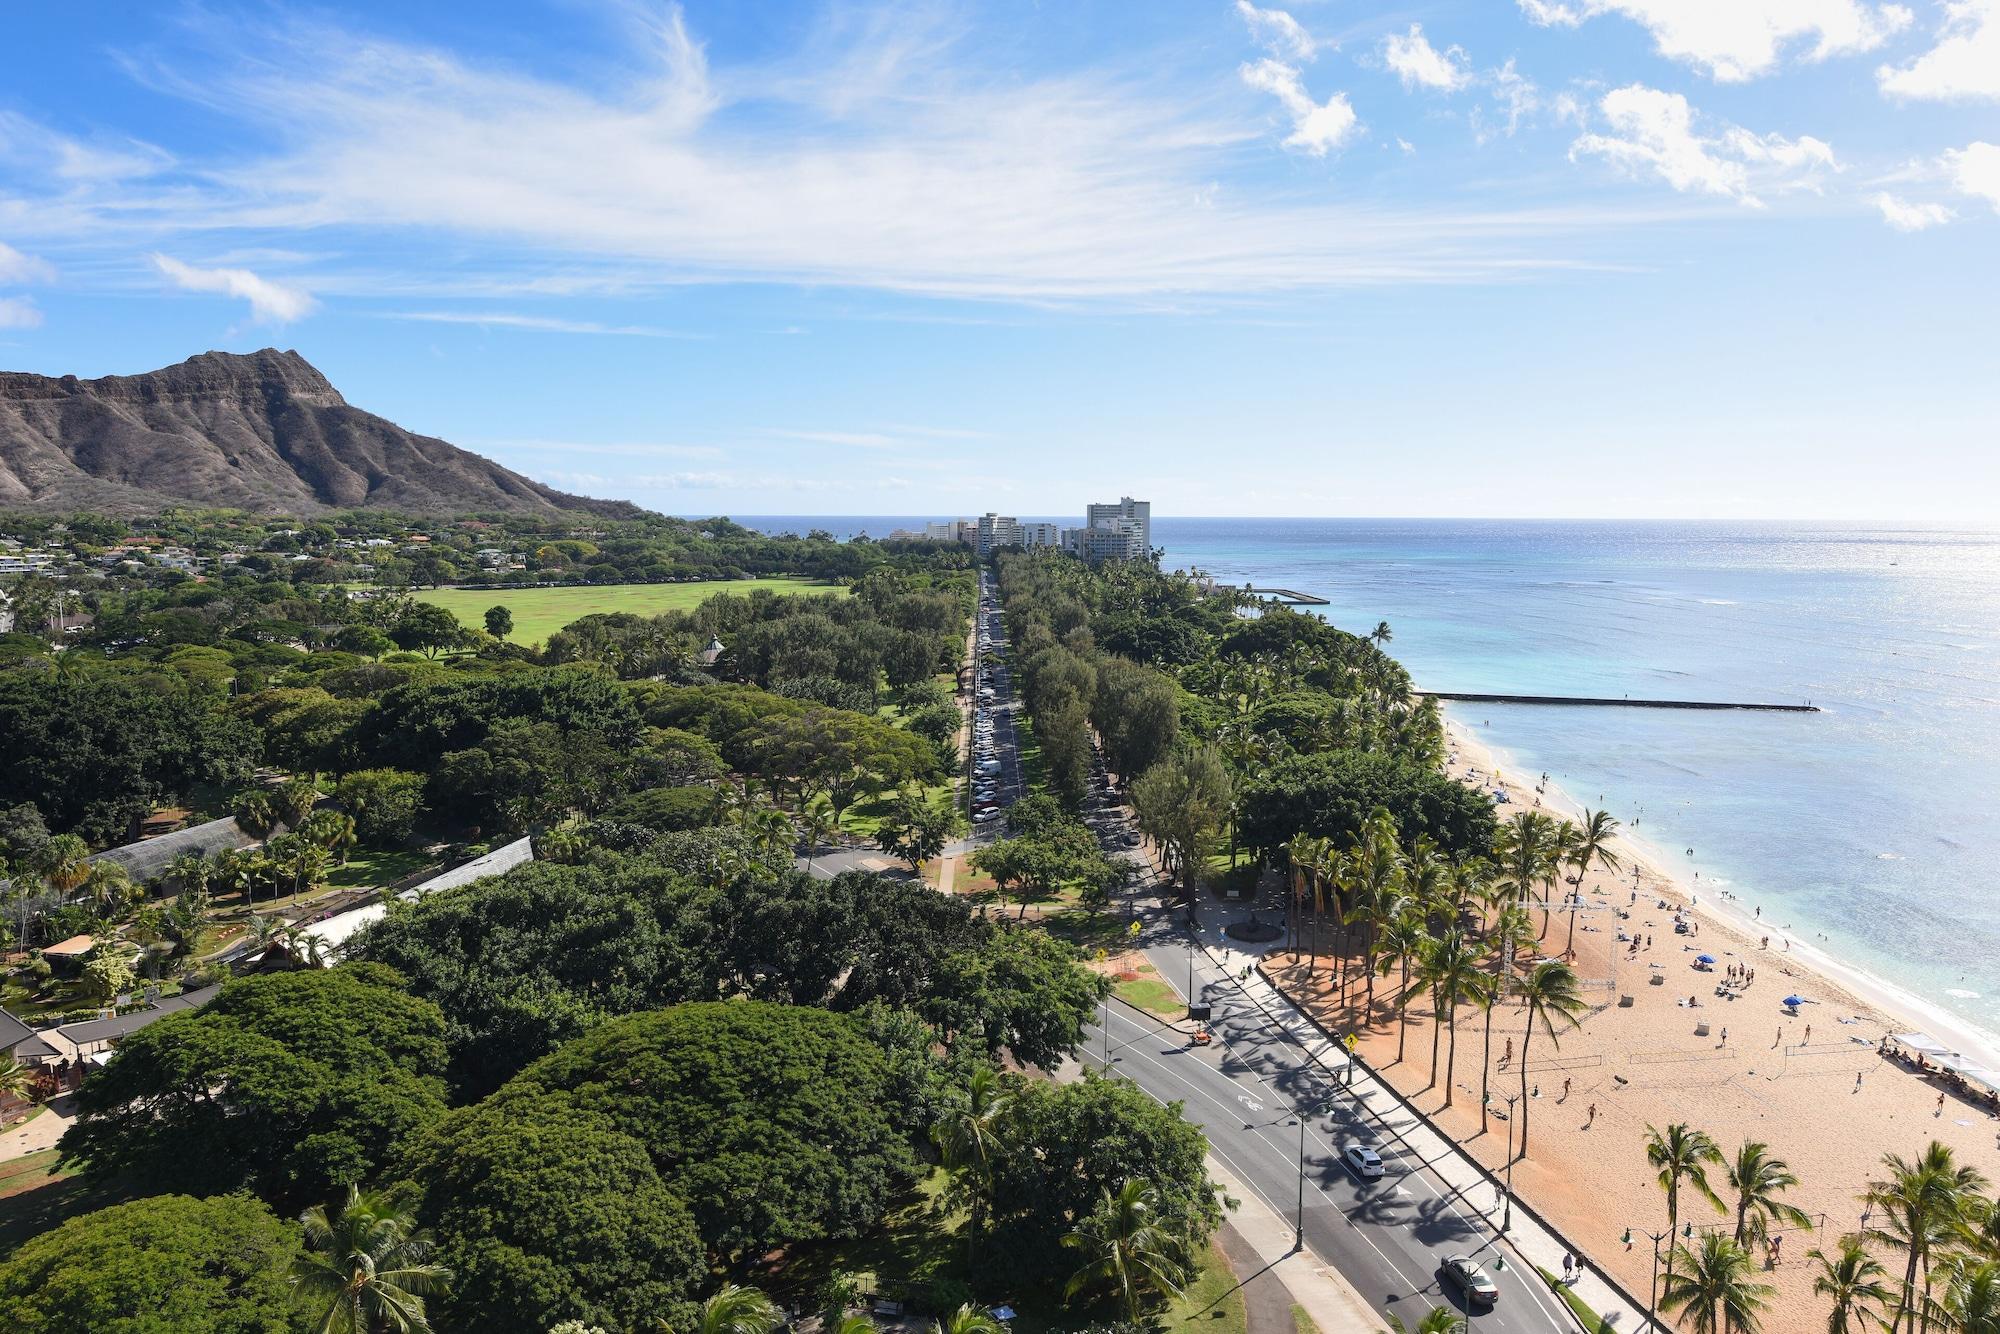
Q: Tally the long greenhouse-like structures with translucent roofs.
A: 2